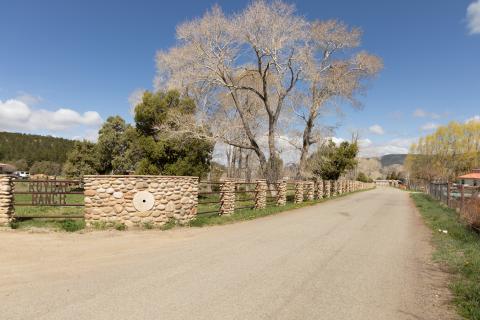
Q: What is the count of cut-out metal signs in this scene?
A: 1